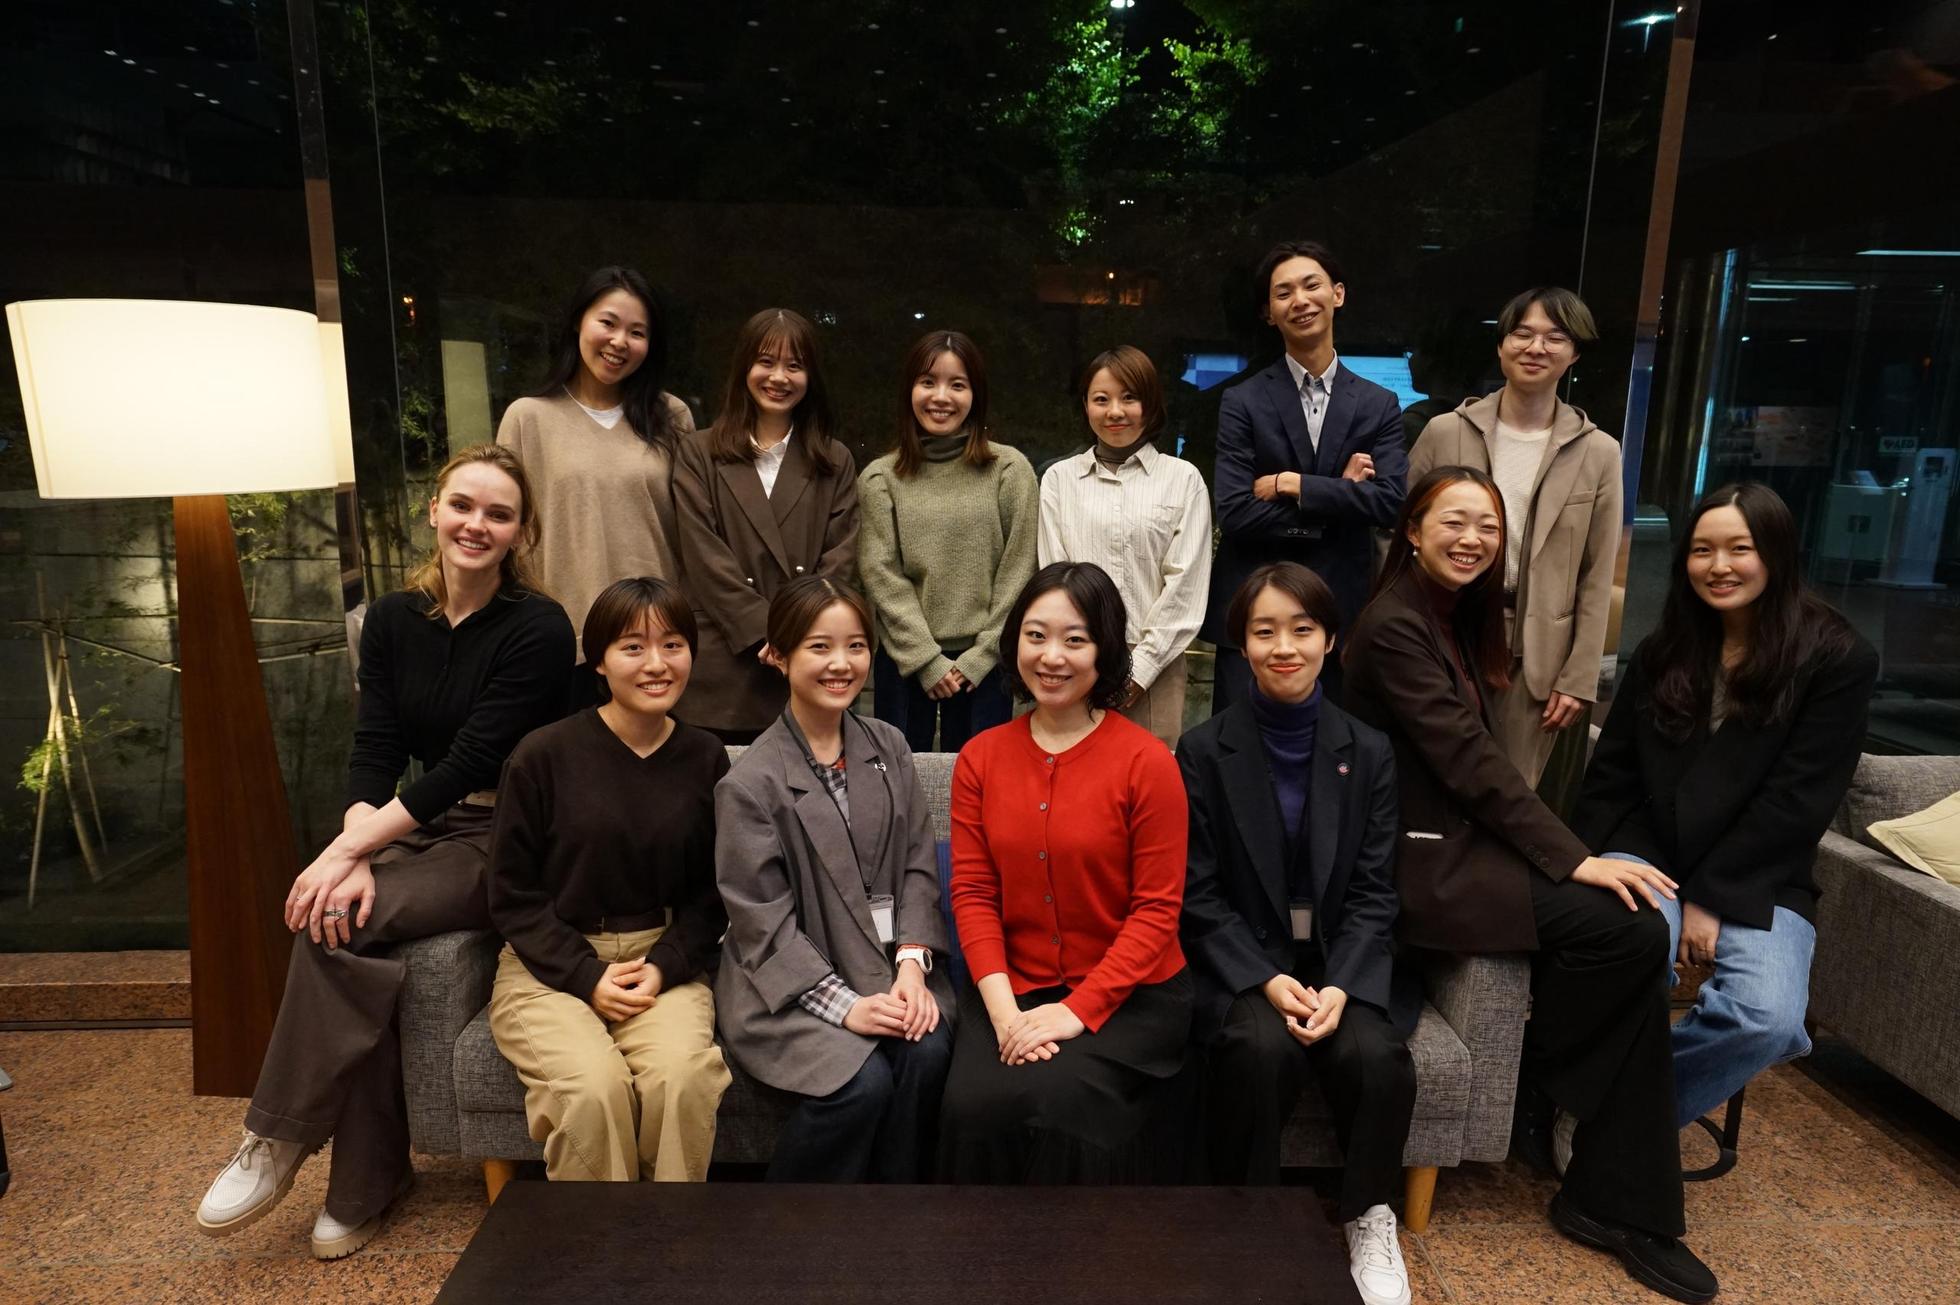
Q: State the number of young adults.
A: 13